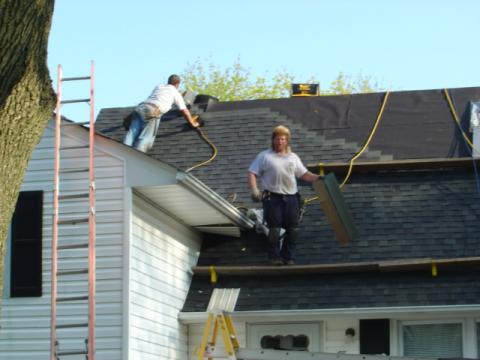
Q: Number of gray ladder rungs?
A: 12